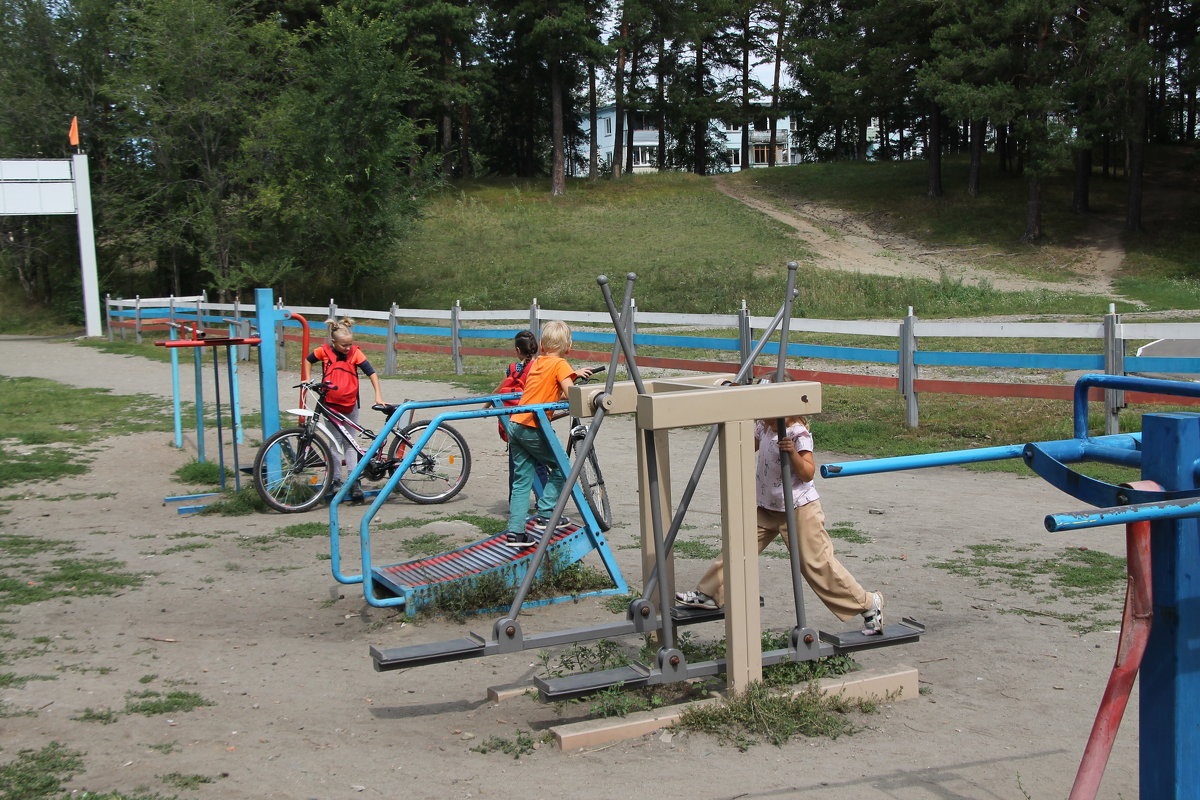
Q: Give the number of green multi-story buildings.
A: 0